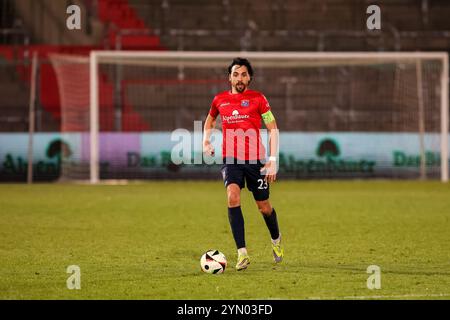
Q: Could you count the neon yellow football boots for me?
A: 2